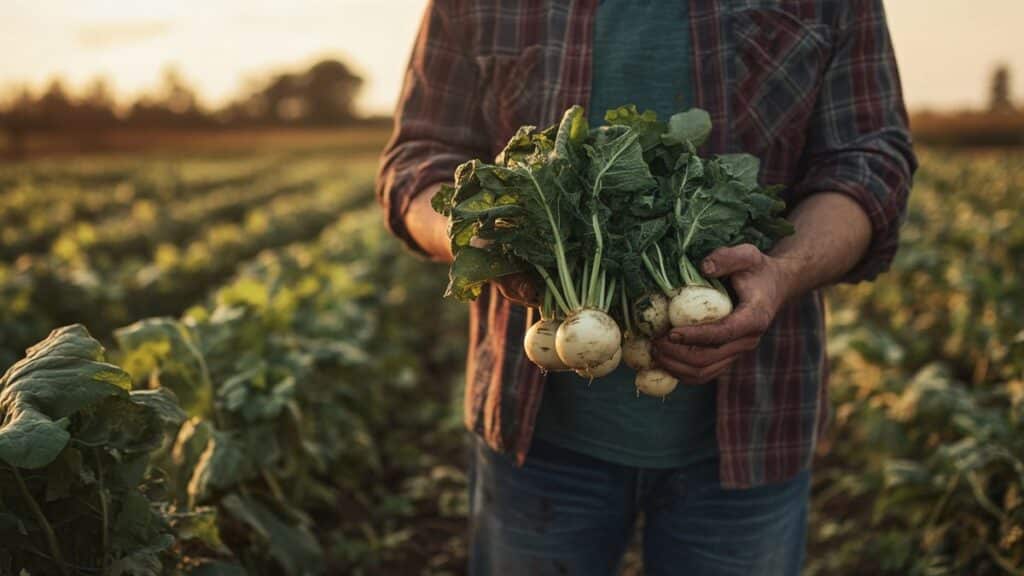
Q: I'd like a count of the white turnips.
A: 7